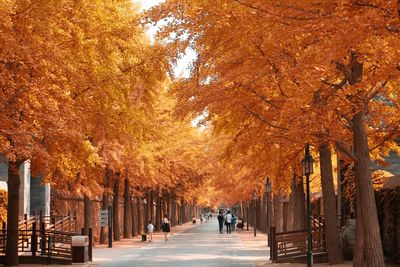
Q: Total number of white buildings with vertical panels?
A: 1